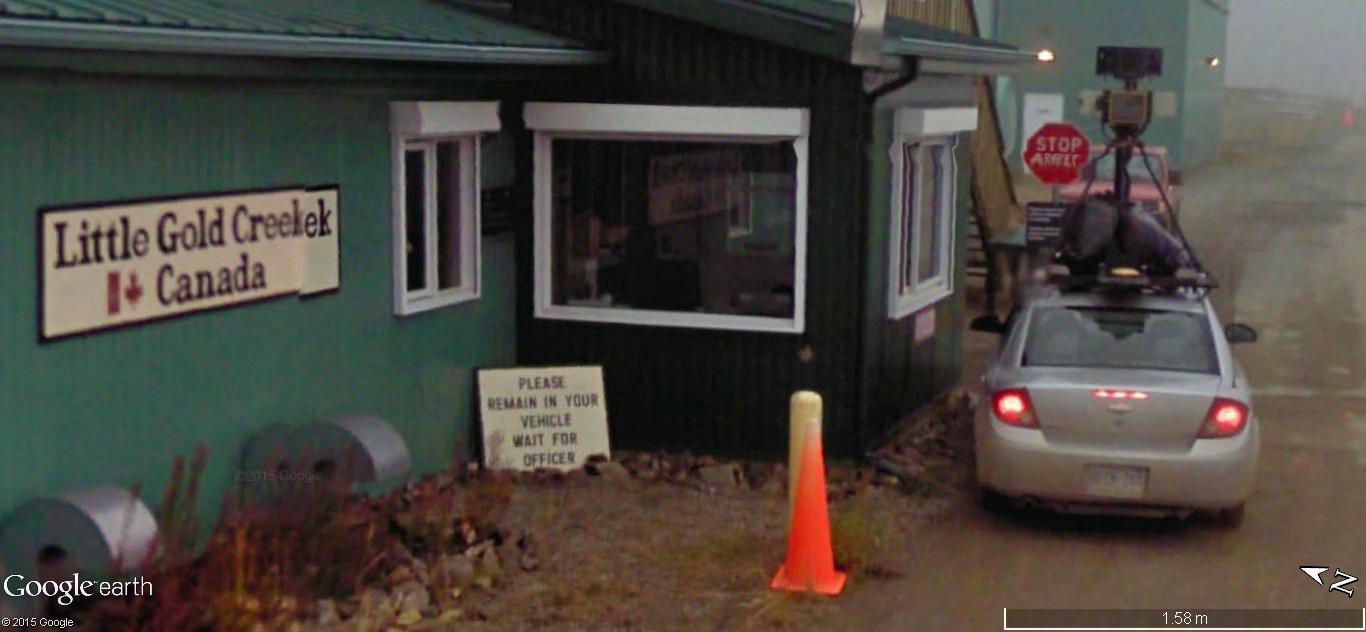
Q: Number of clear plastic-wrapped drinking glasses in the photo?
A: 0